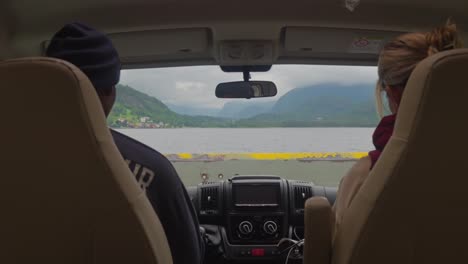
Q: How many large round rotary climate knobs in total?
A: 2